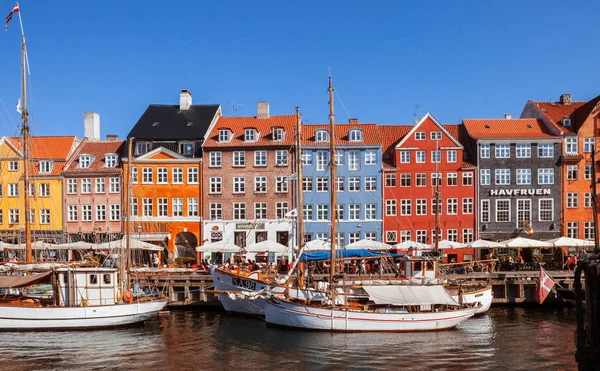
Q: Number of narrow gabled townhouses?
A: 8